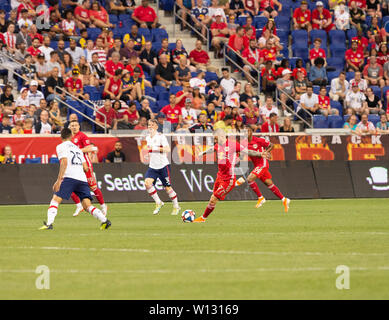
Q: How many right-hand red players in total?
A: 2